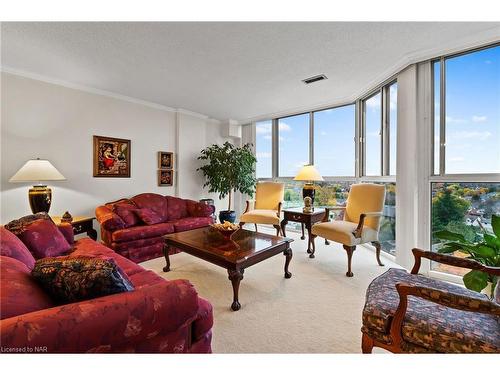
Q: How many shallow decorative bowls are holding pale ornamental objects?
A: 1